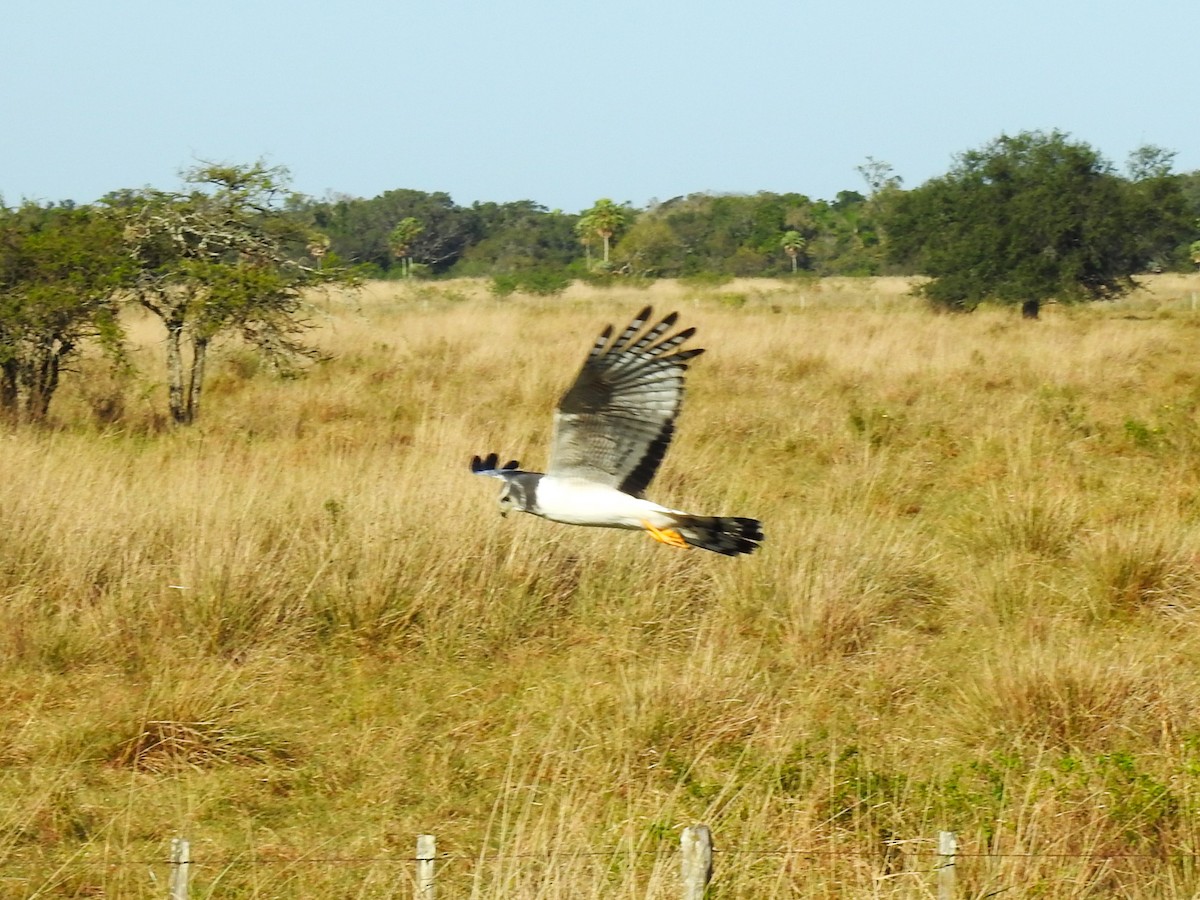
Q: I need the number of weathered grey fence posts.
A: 4